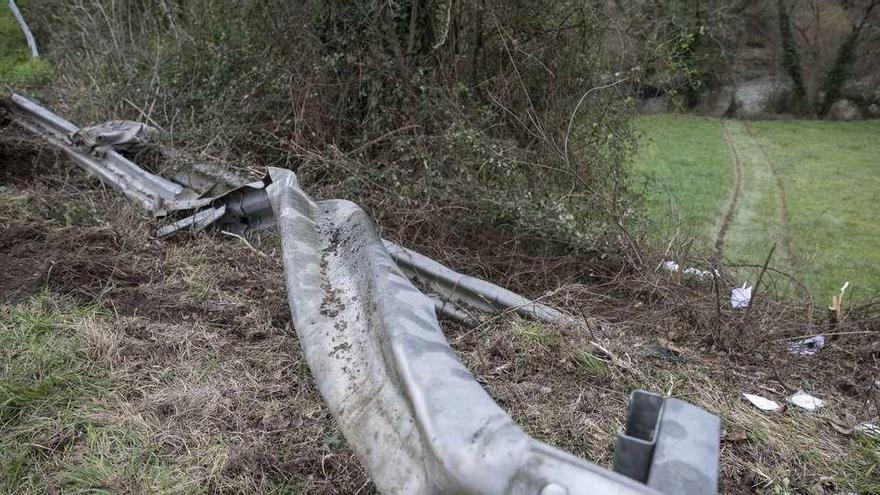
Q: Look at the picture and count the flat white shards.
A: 2